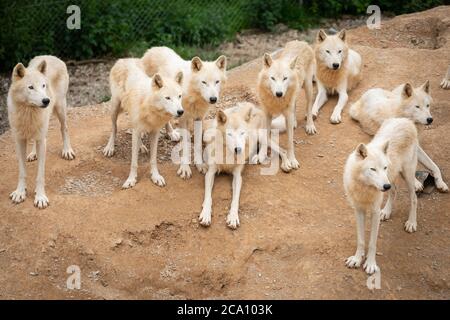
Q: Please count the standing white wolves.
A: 5